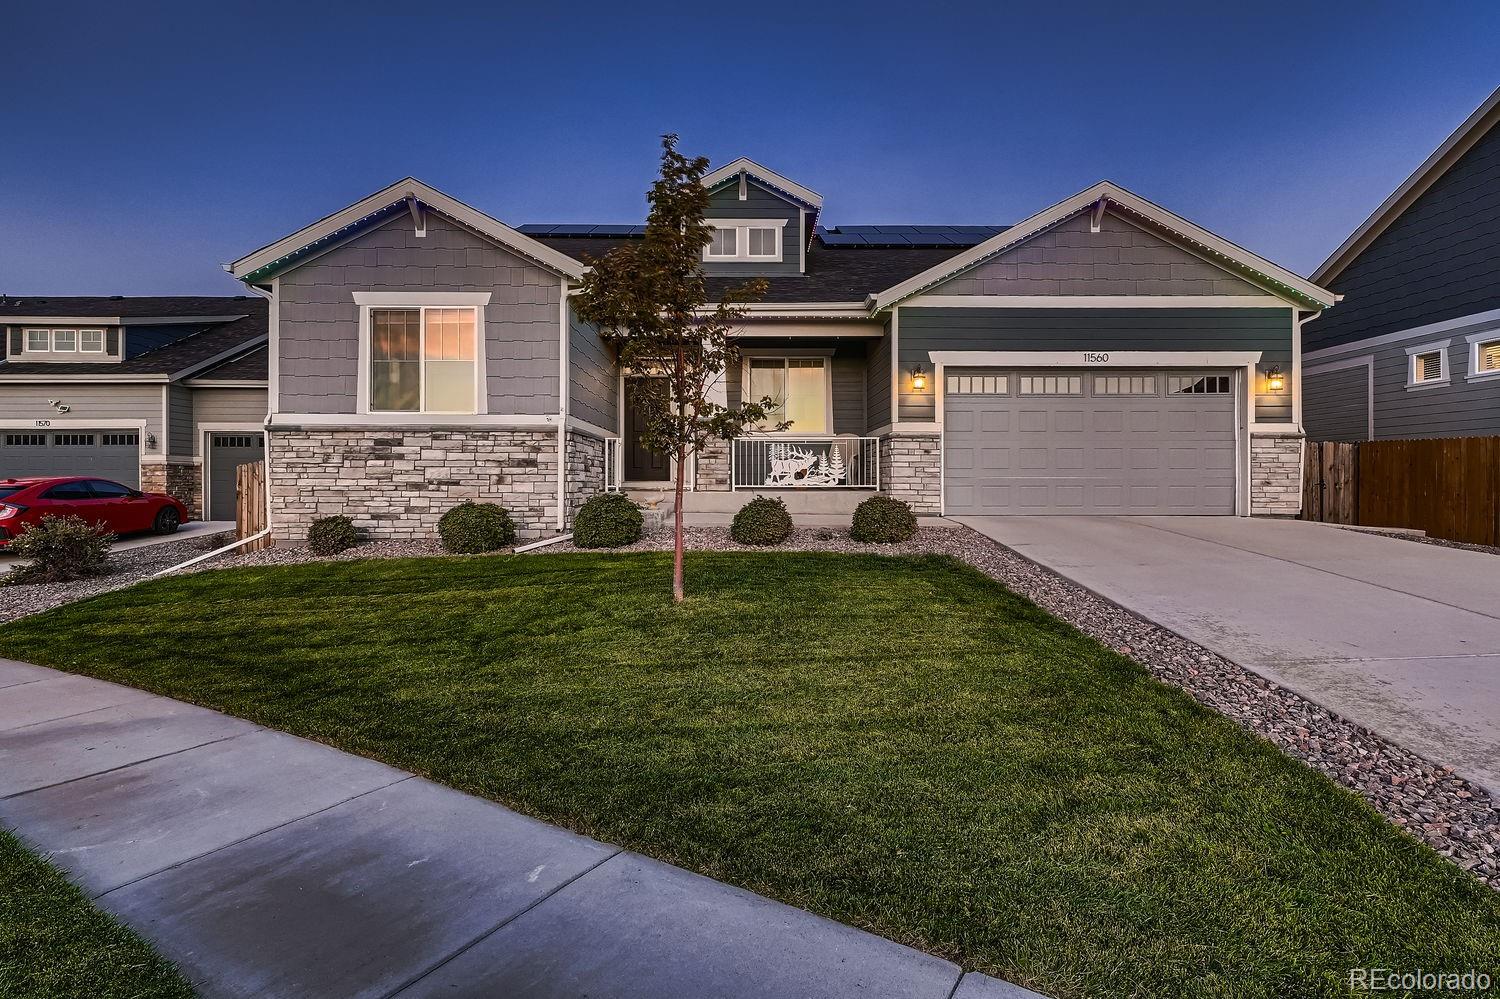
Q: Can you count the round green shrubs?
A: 5